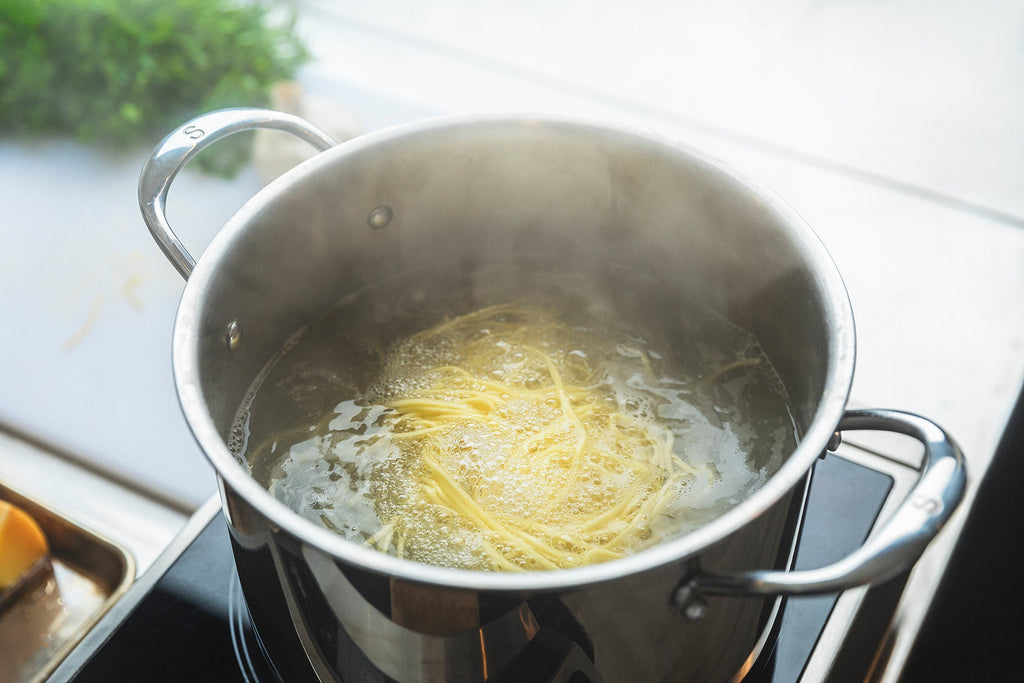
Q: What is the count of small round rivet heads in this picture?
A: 2